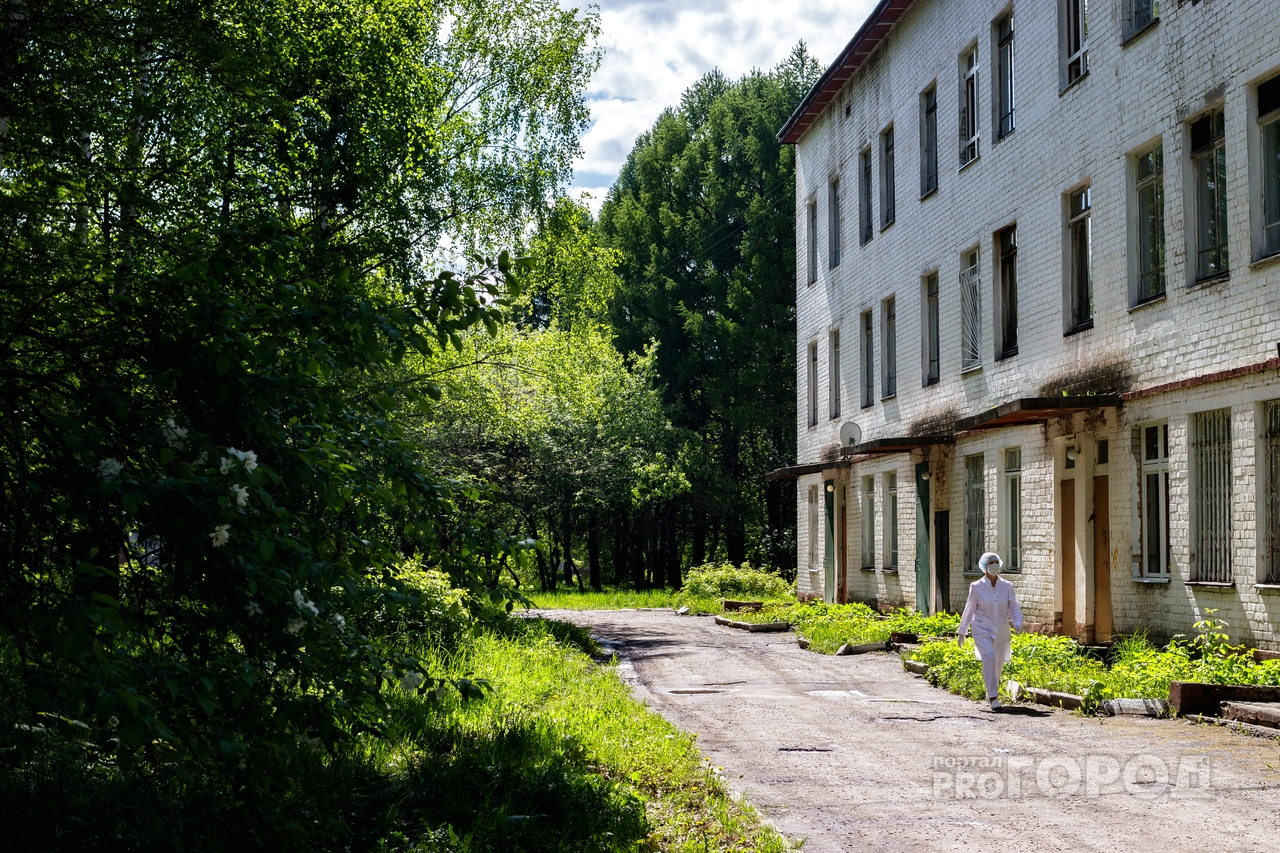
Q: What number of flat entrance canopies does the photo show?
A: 3